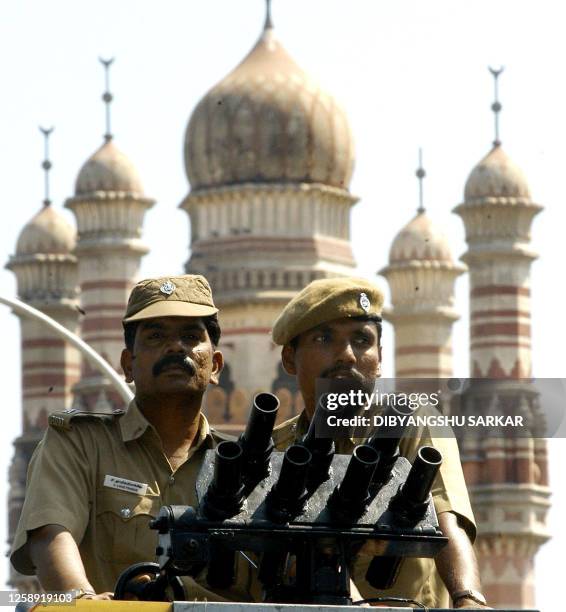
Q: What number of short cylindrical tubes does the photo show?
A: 7